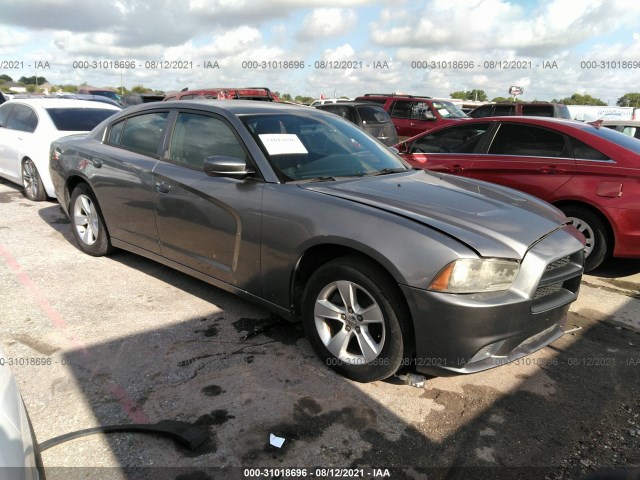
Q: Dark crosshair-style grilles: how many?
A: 1